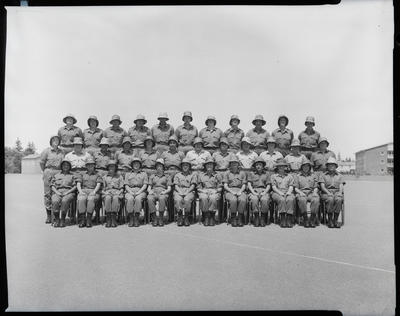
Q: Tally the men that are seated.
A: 12